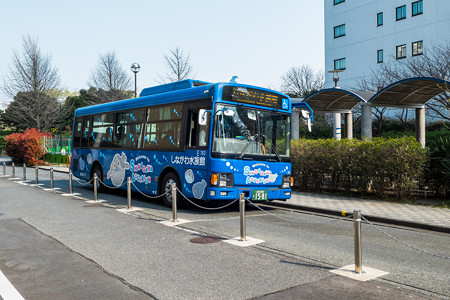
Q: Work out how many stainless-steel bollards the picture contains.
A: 11